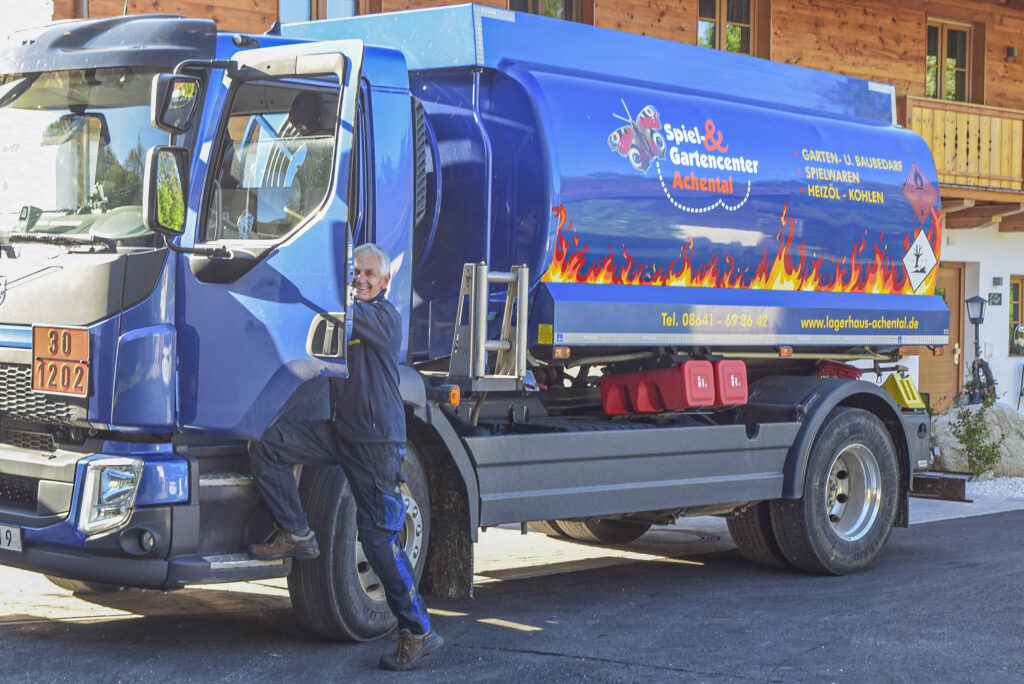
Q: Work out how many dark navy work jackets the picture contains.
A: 1